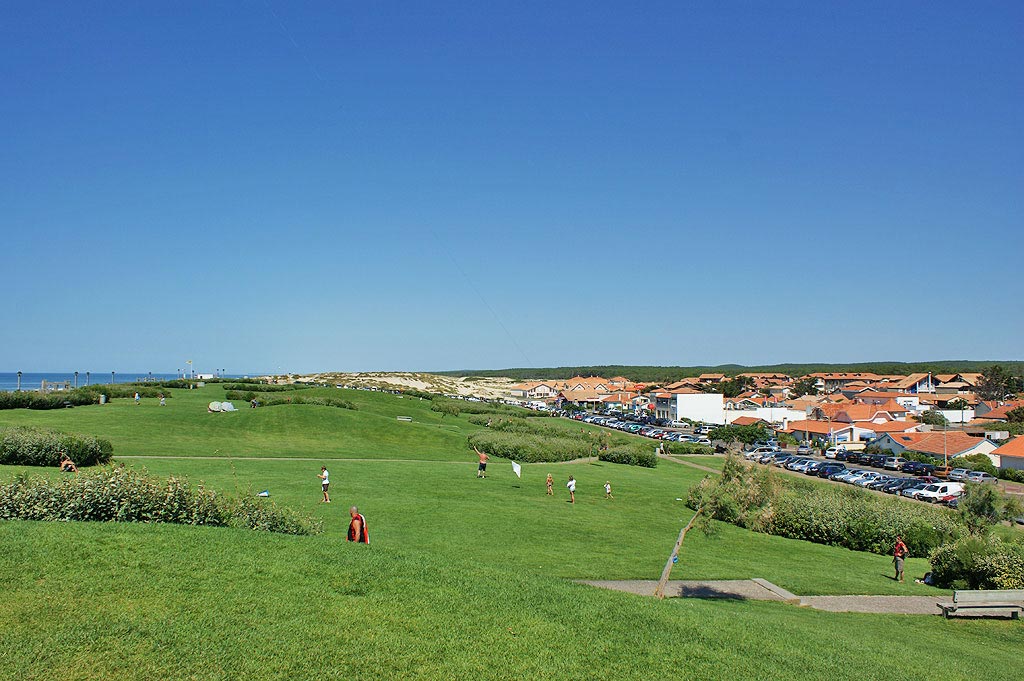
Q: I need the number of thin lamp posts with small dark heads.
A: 9